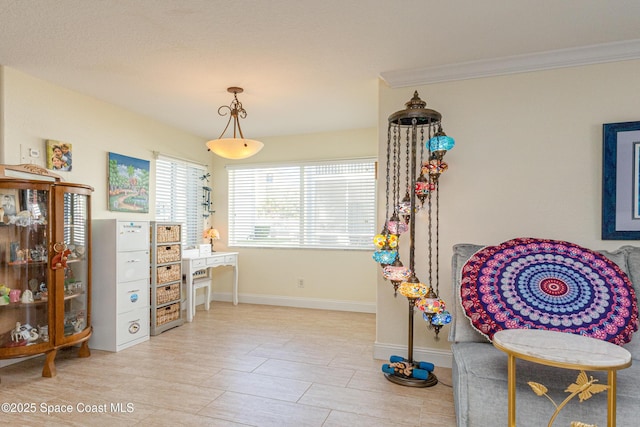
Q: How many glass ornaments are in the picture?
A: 11